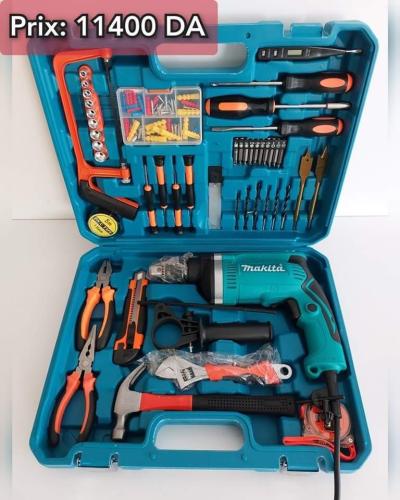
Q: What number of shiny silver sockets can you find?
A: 9